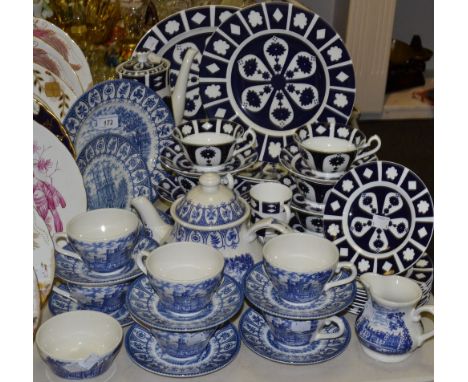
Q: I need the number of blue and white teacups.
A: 6